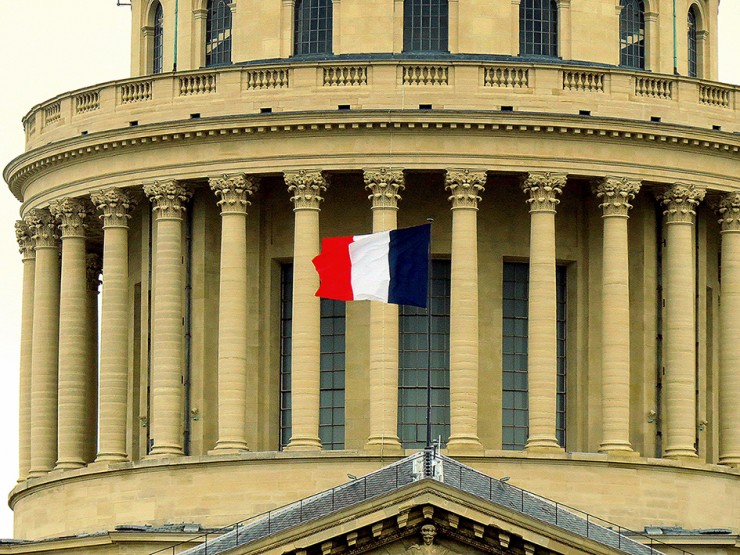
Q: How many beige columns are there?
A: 13